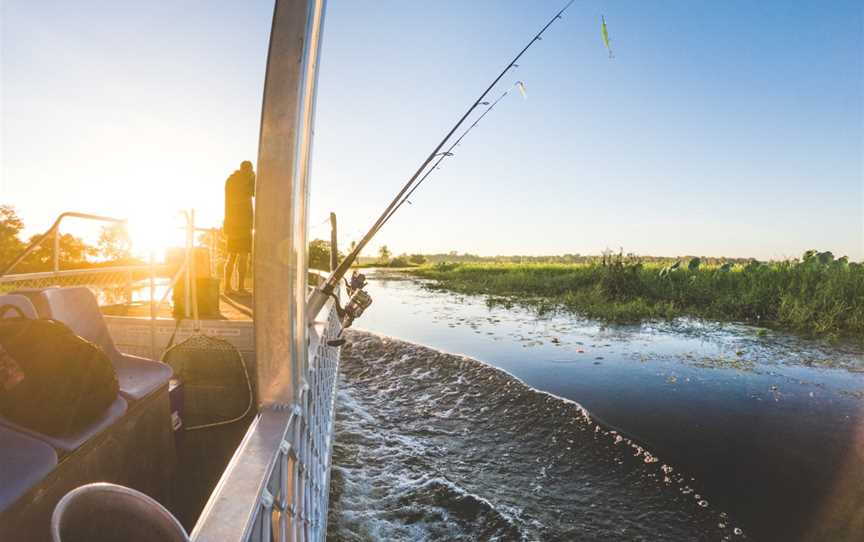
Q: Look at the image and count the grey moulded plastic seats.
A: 3